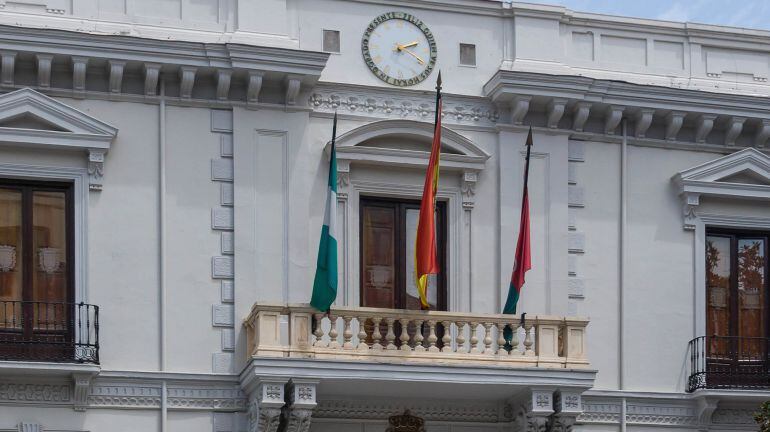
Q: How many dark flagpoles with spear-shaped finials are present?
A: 3